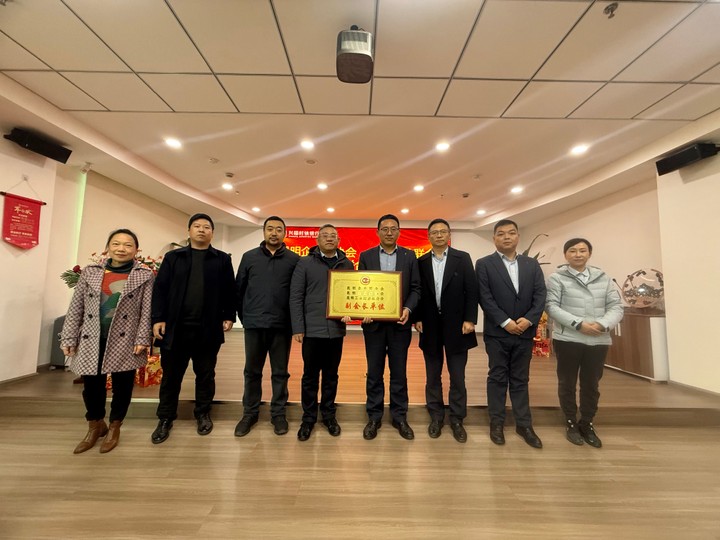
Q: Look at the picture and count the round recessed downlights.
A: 12